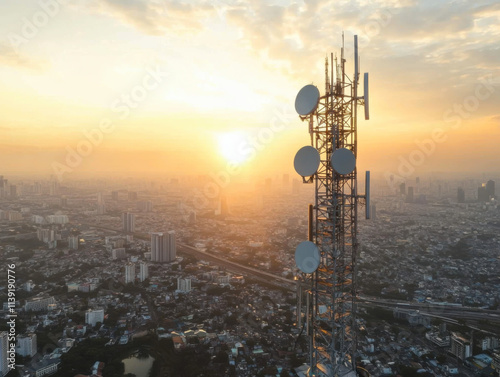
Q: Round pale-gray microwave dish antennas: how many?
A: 4